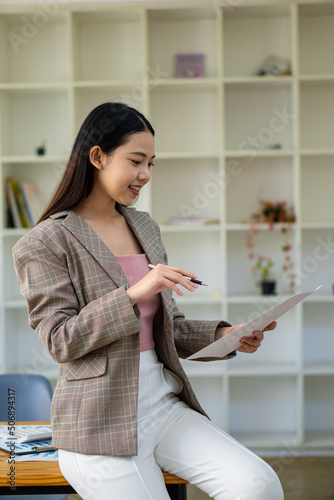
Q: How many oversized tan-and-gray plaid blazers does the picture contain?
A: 1